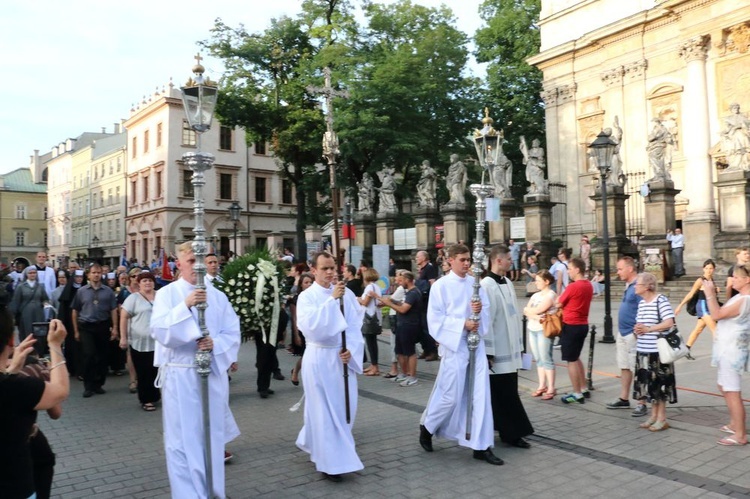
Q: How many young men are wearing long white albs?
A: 3